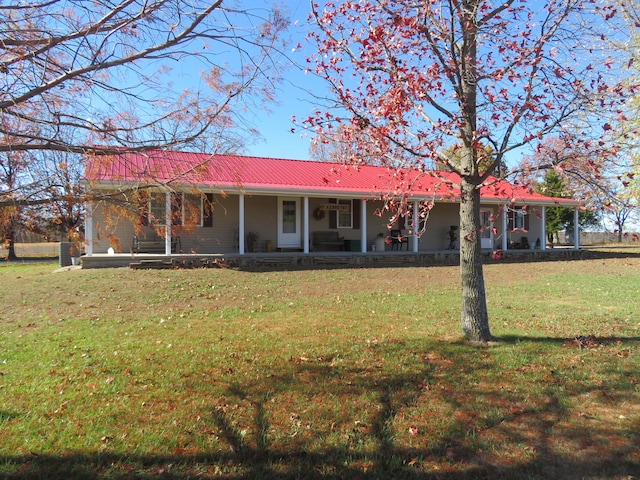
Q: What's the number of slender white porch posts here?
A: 9